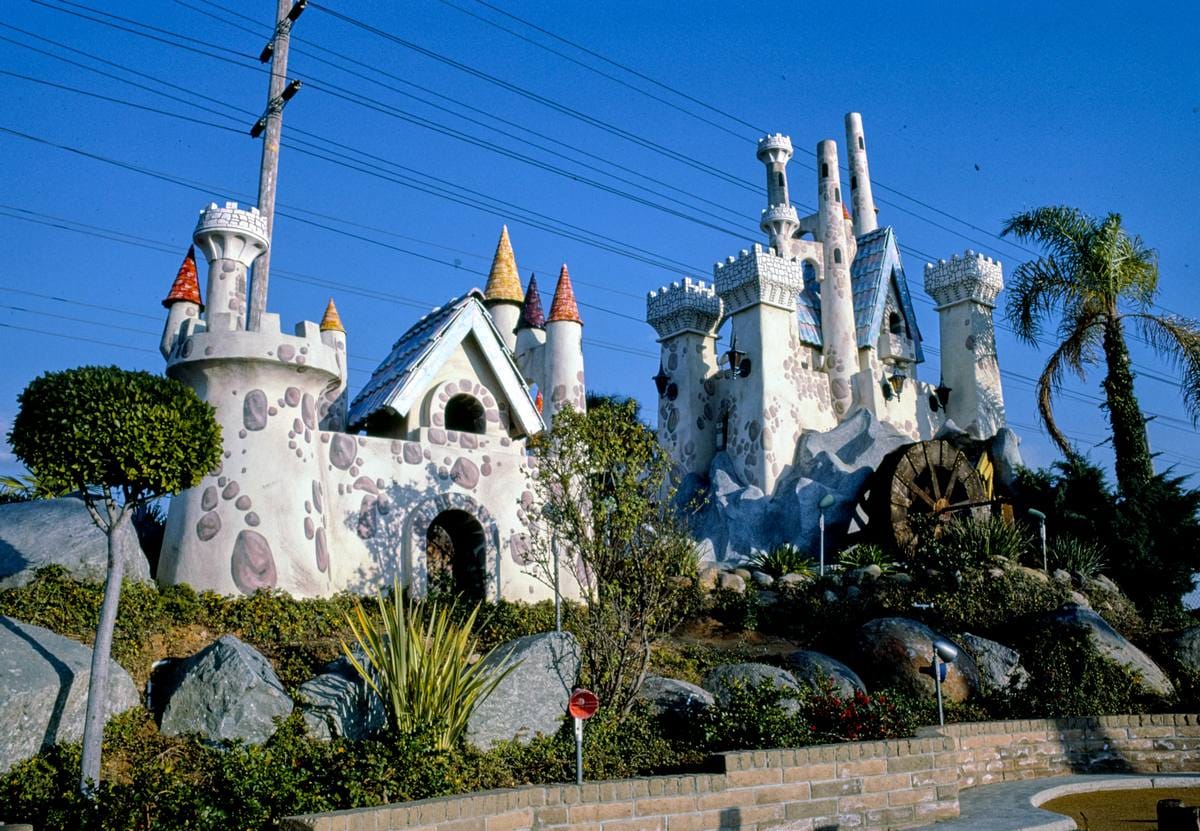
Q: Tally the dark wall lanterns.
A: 4